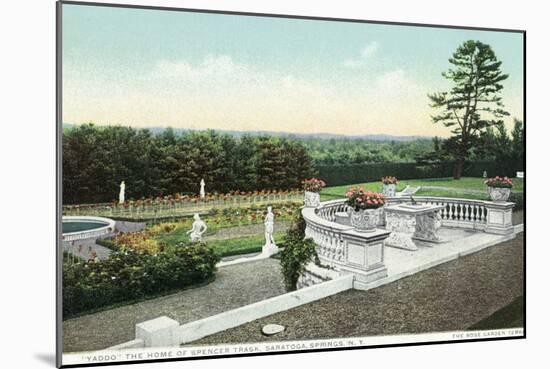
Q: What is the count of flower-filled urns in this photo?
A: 4